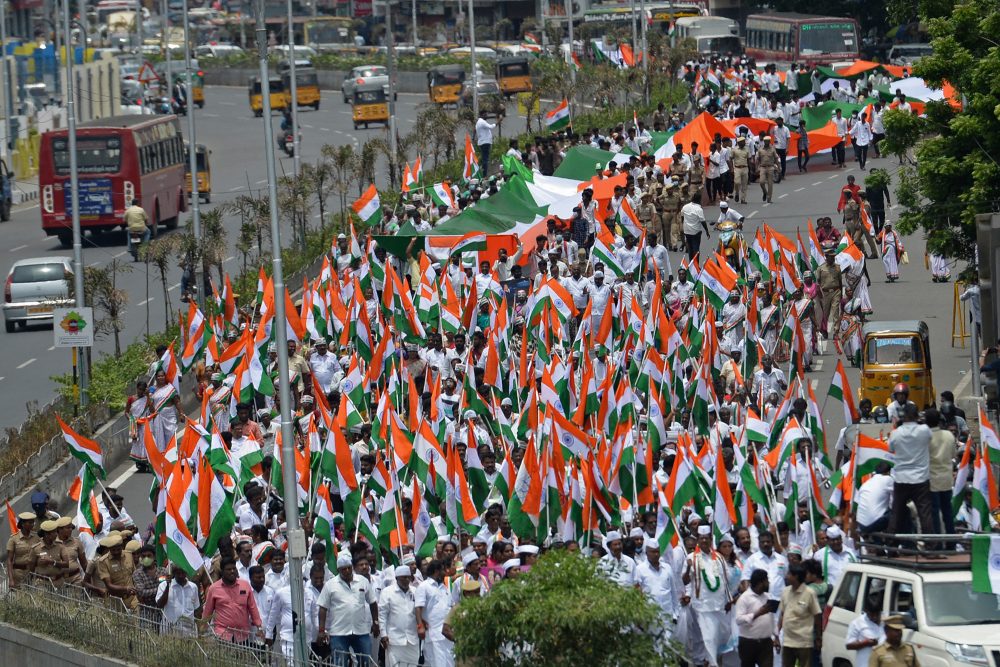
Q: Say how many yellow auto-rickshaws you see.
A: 8